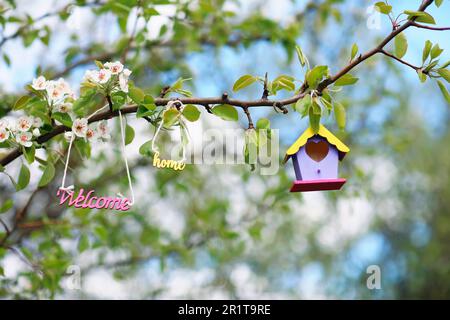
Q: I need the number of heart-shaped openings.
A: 1